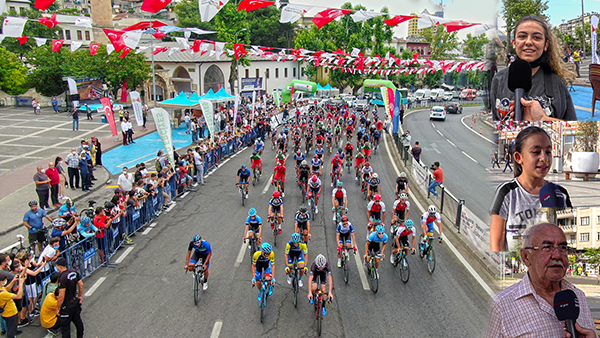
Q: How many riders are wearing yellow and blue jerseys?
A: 2